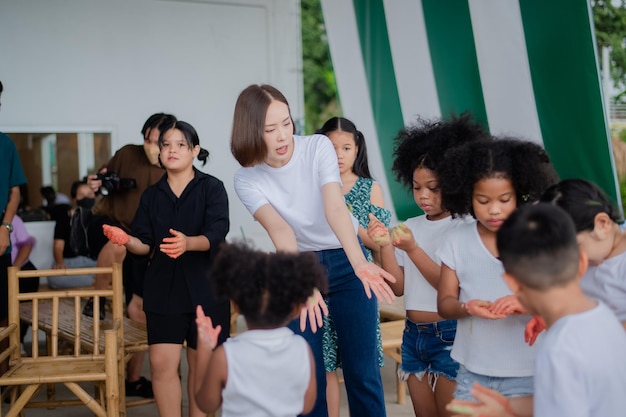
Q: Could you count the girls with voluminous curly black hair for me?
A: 3